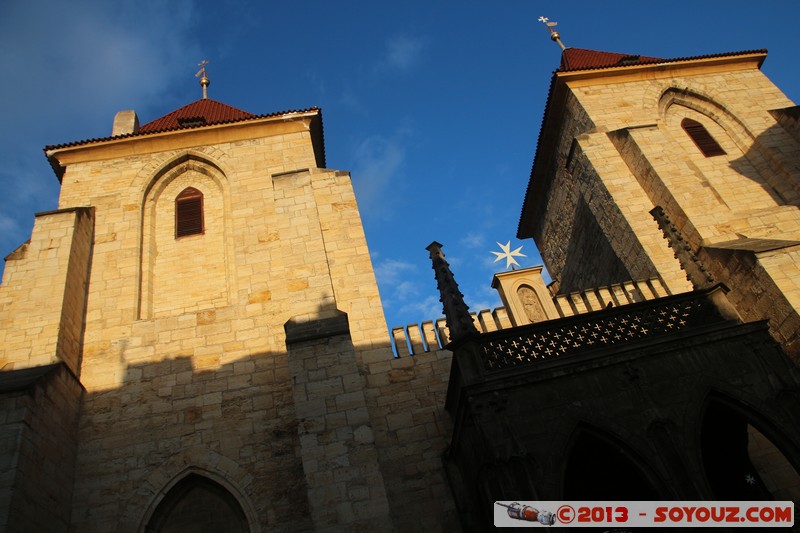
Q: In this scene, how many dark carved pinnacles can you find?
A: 2